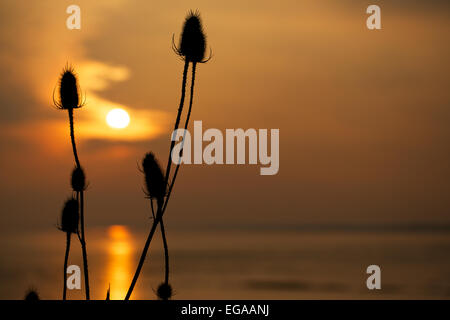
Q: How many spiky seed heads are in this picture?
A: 7